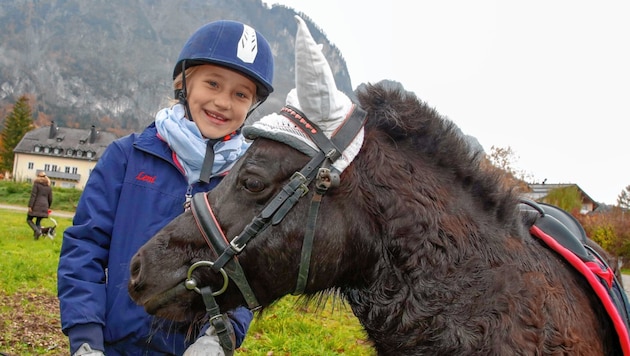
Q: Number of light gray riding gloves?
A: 2